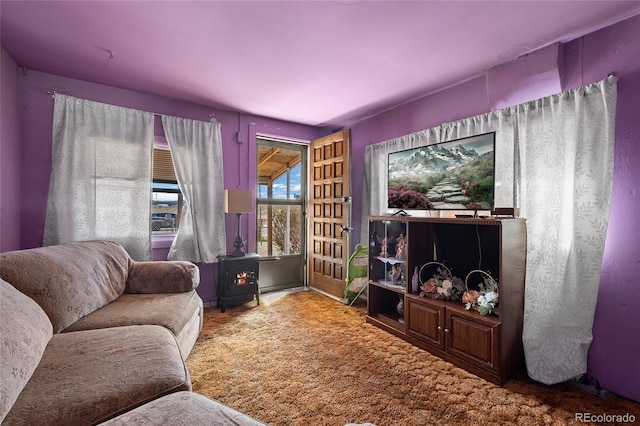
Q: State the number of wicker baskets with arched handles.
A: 2